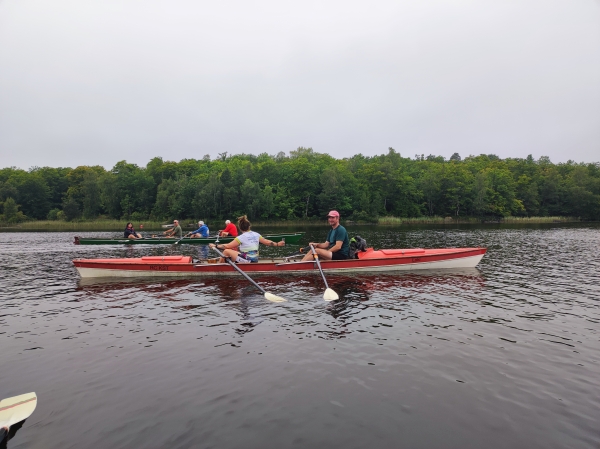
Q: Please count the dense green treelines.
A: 1